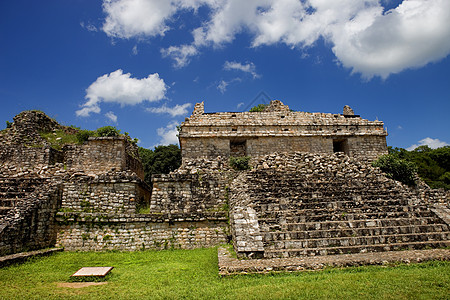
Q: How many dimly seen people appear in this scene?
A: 0